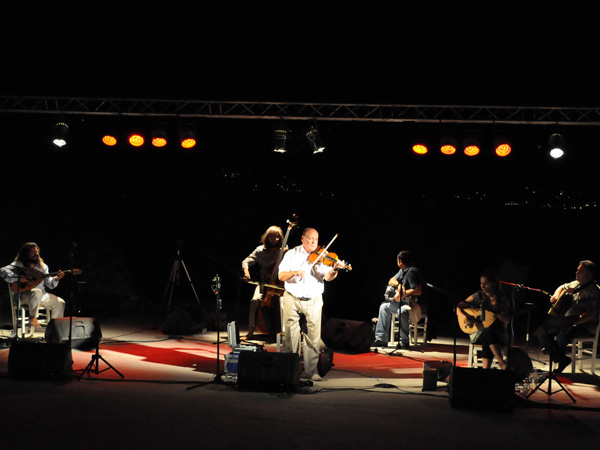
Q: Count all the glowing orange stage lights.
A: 8